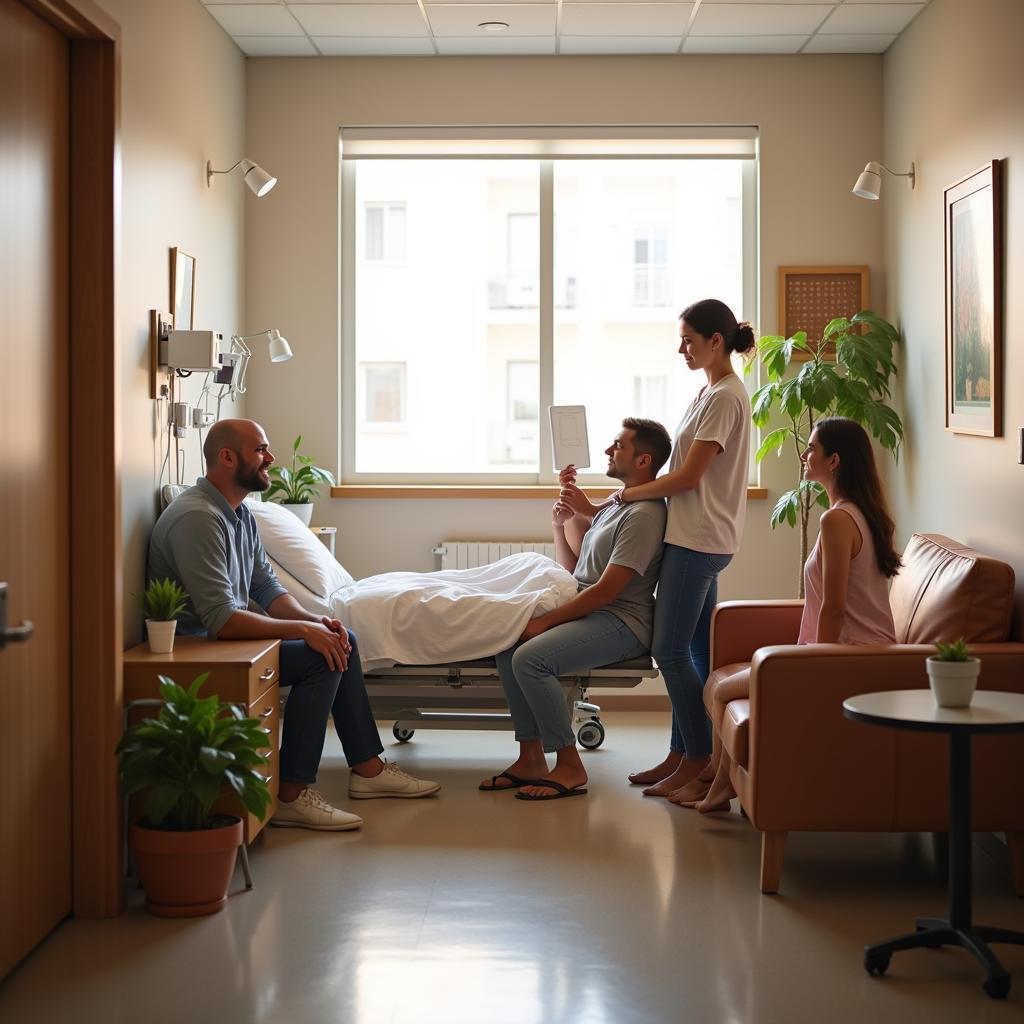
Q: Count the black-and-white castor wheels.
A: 2